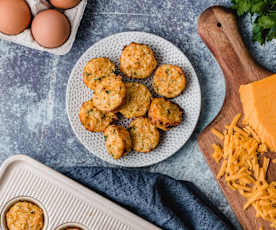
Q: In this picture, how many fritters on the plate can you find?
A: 9